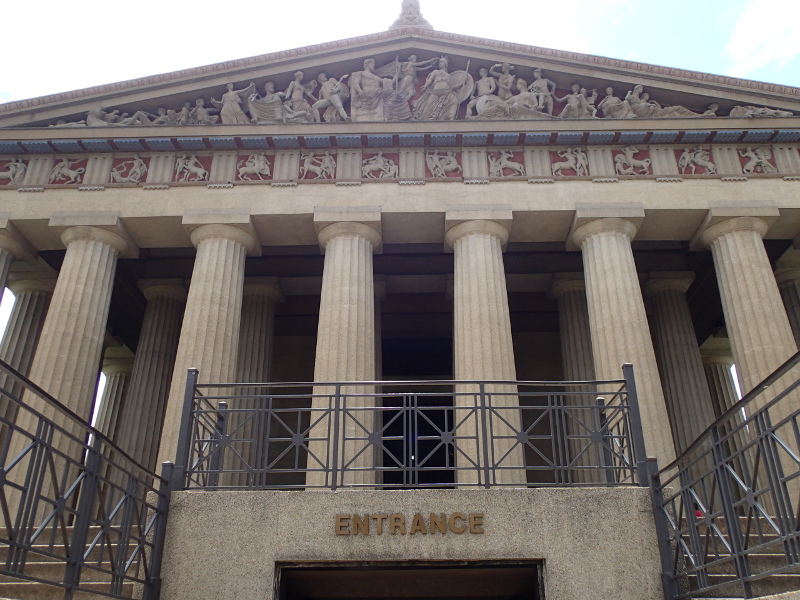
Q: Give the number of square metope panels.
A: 13